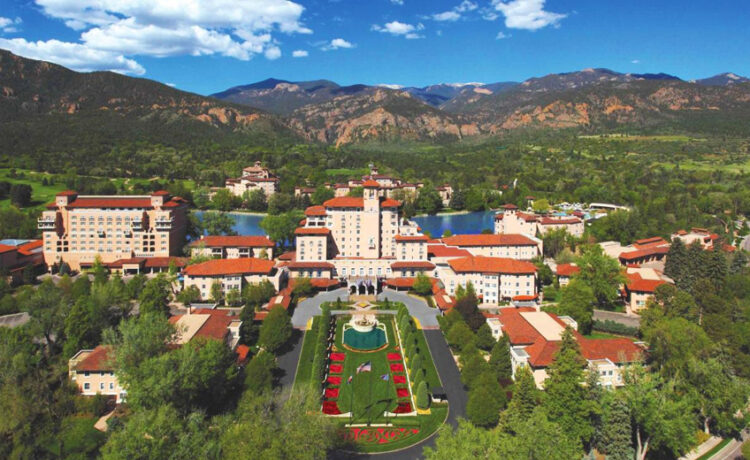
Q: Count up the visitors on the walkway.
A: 0